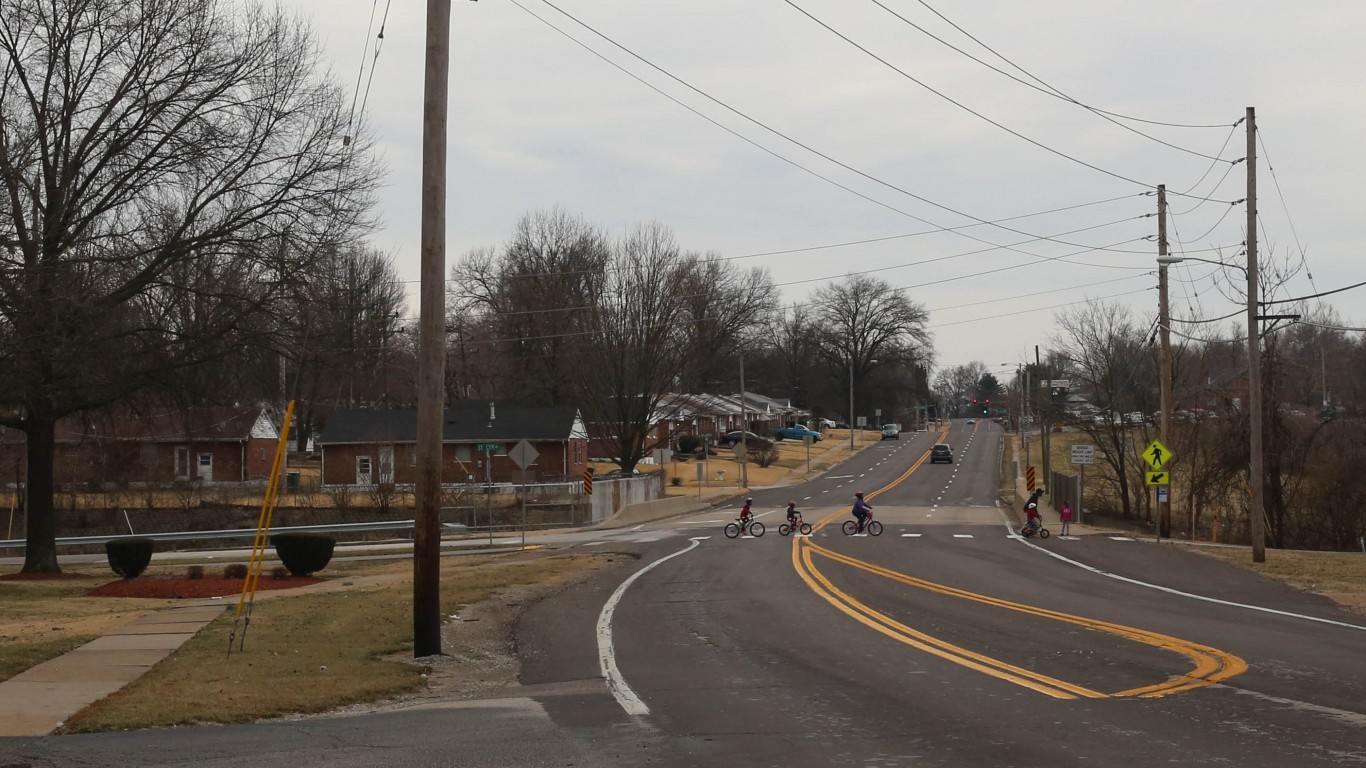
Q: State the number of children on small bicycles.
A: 4